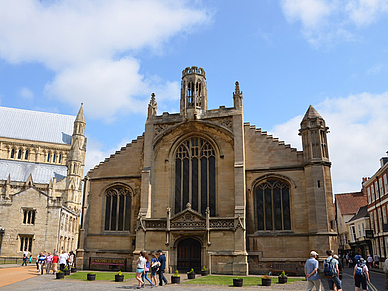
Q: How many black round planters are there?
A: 11